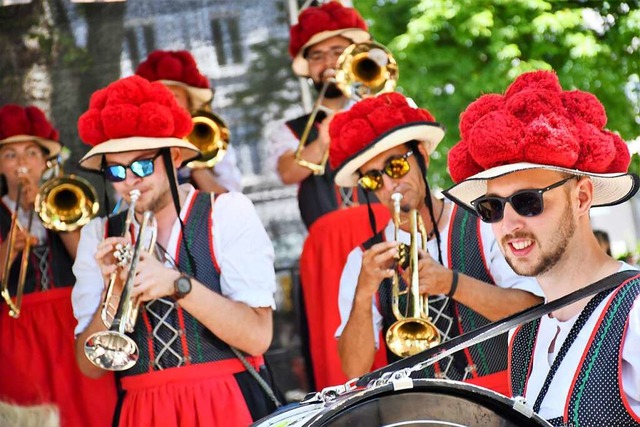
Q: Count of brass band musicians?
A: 6